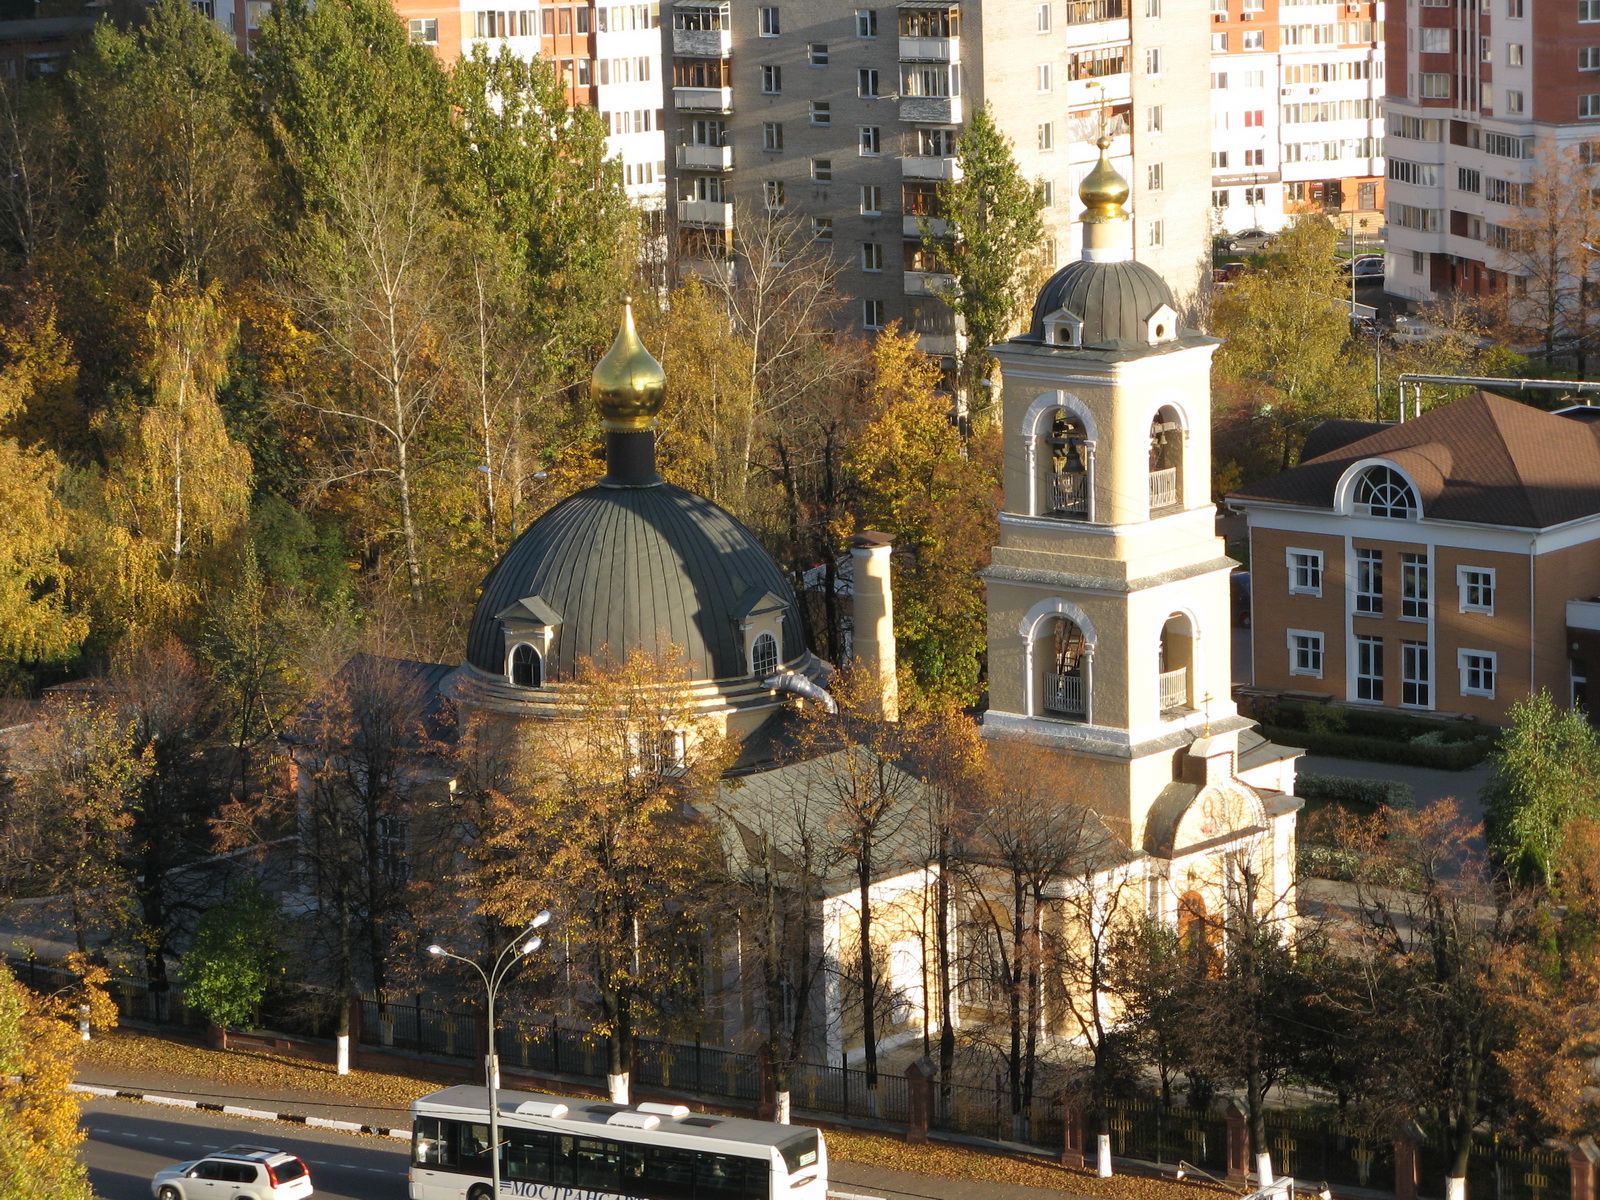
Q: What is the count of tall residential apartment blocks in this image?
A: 4